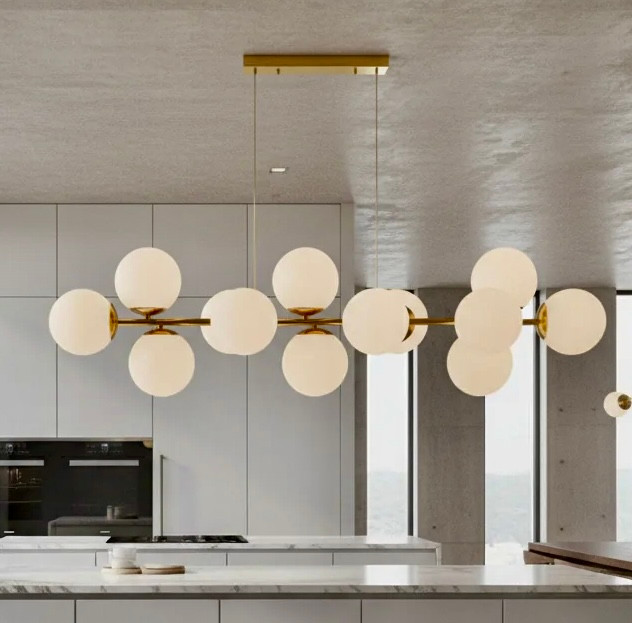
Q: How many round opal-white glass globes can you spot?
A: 14